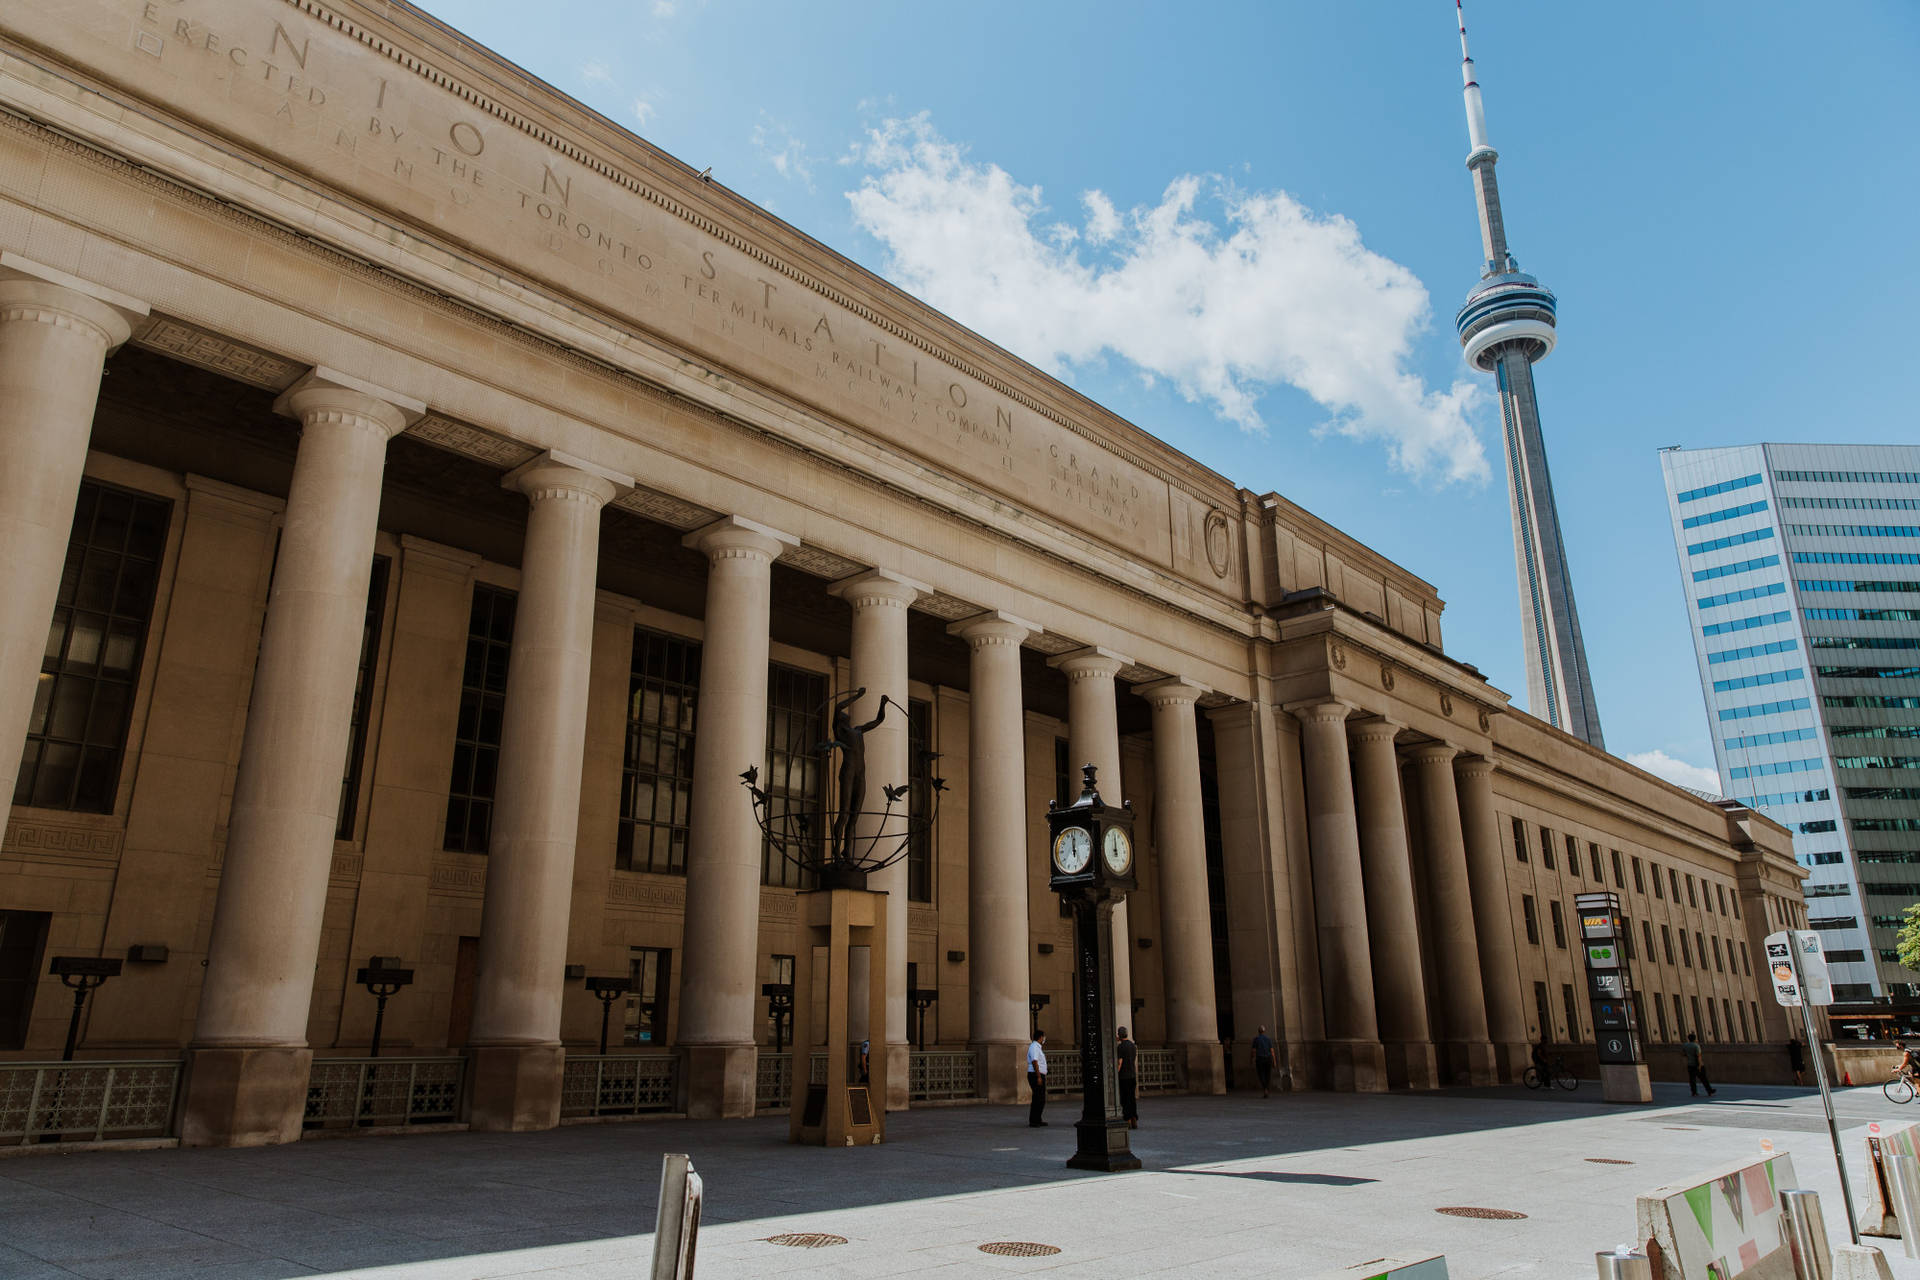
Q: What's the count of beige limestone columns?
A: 12